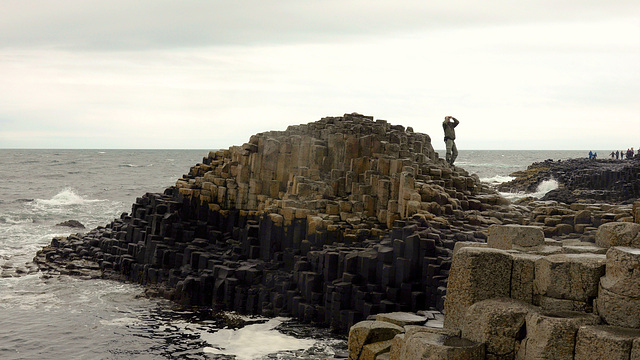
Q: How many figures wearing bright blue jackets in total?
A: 2